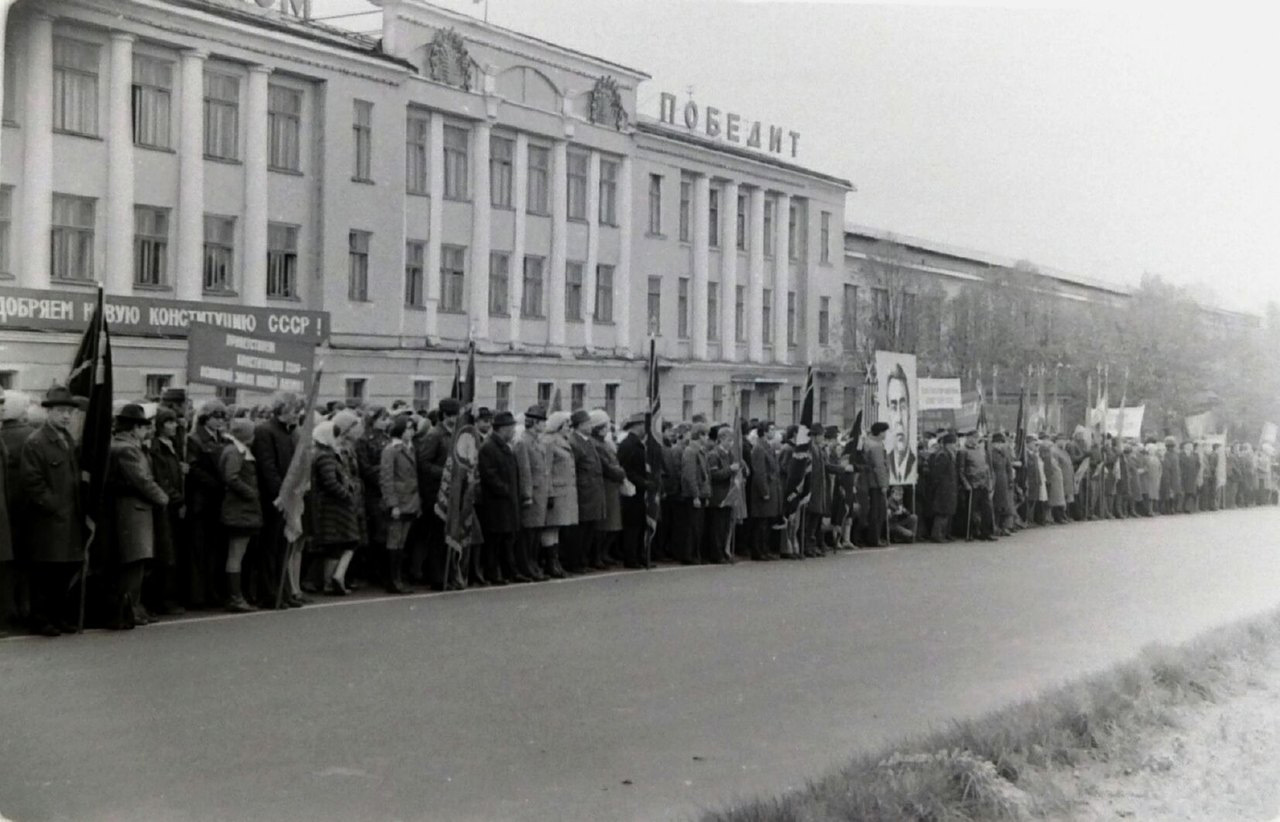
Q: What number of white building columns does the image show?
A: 14